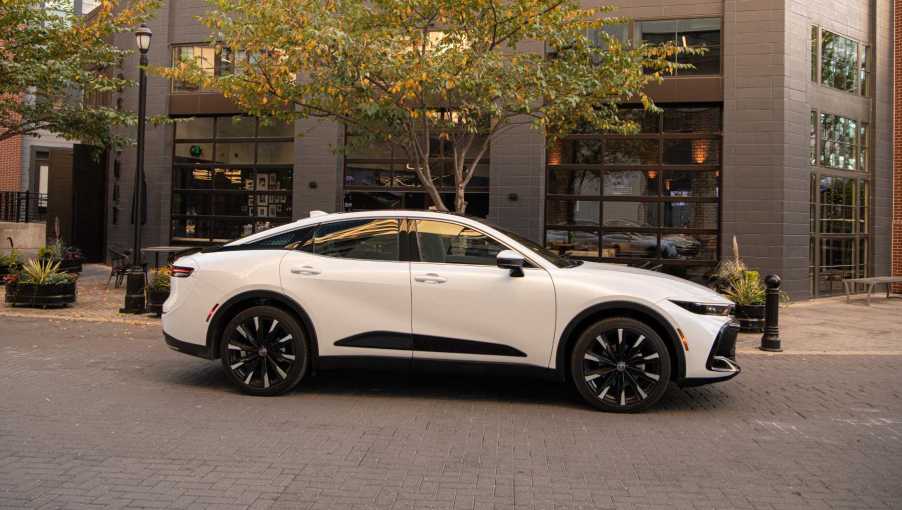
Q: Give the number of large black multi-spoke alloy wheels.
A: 2